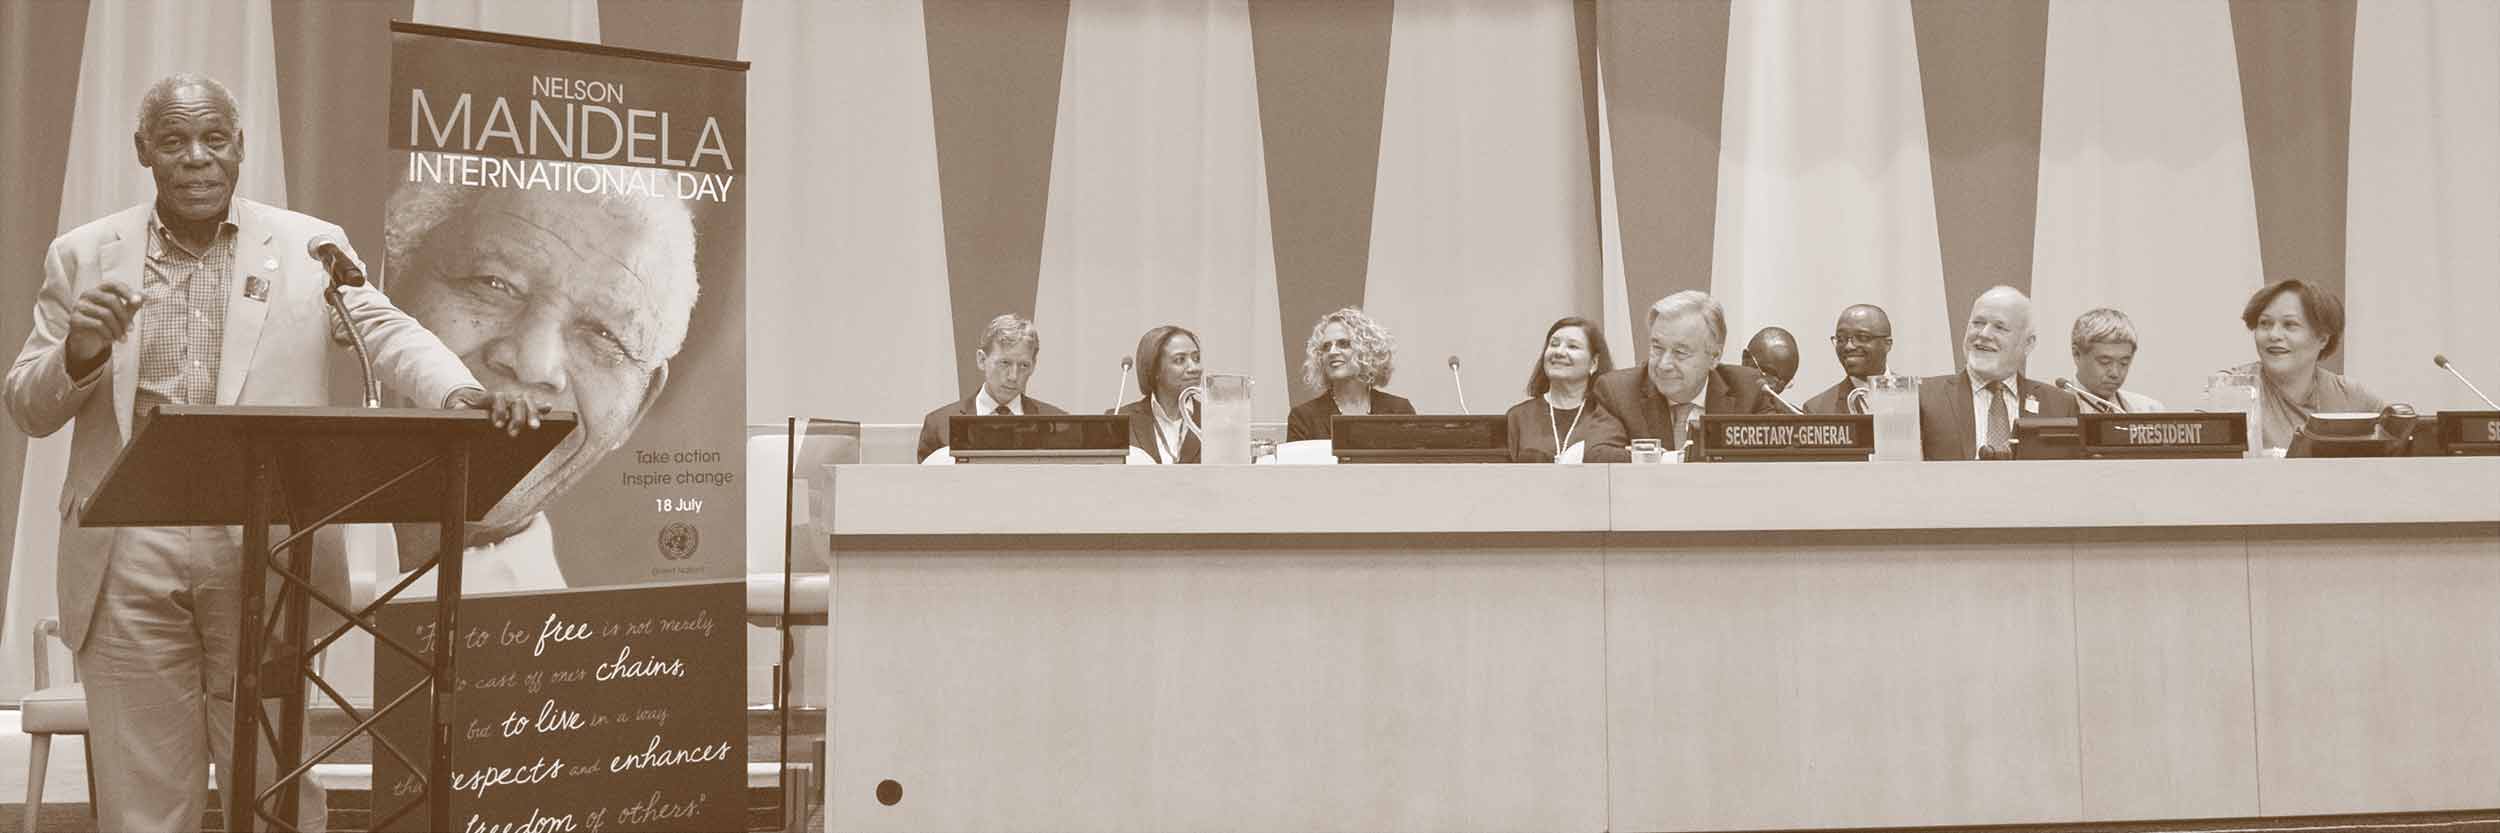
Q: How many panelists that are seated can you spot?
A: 10